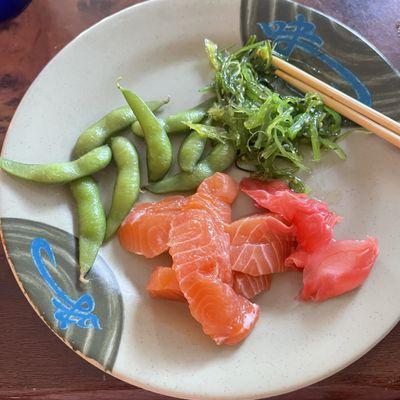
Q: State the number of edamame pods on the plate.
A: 8